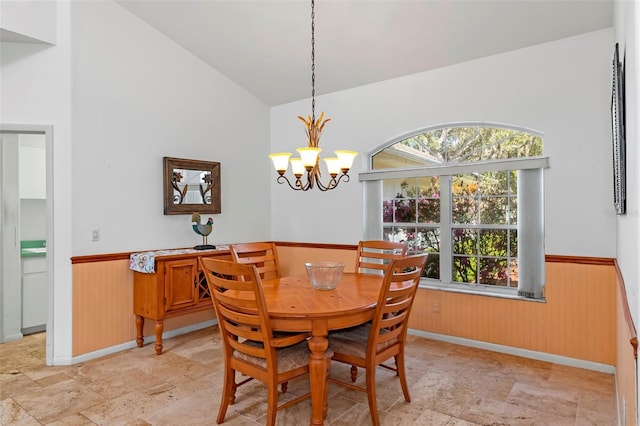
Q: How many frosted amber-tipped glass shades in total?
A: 5